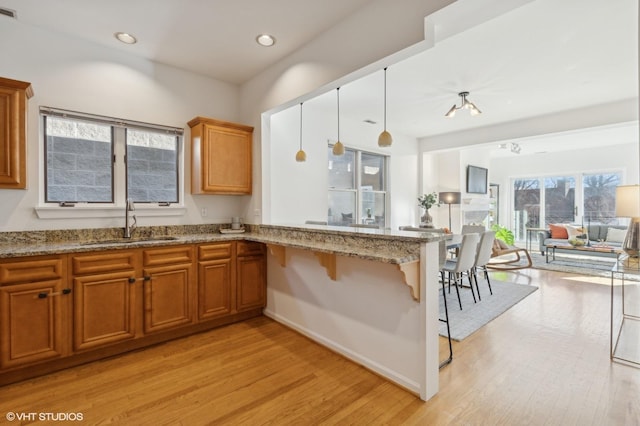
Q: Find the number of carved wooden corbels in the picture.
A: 3